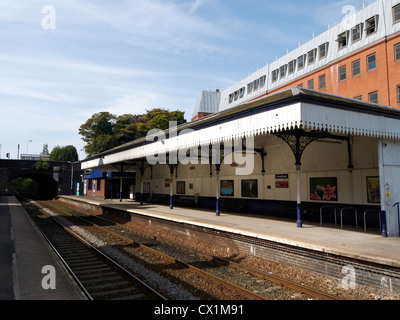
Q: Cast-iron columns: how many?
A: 5